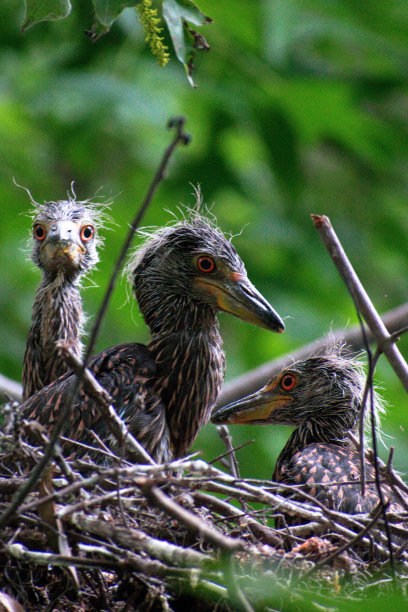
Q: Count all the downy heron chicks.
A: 3